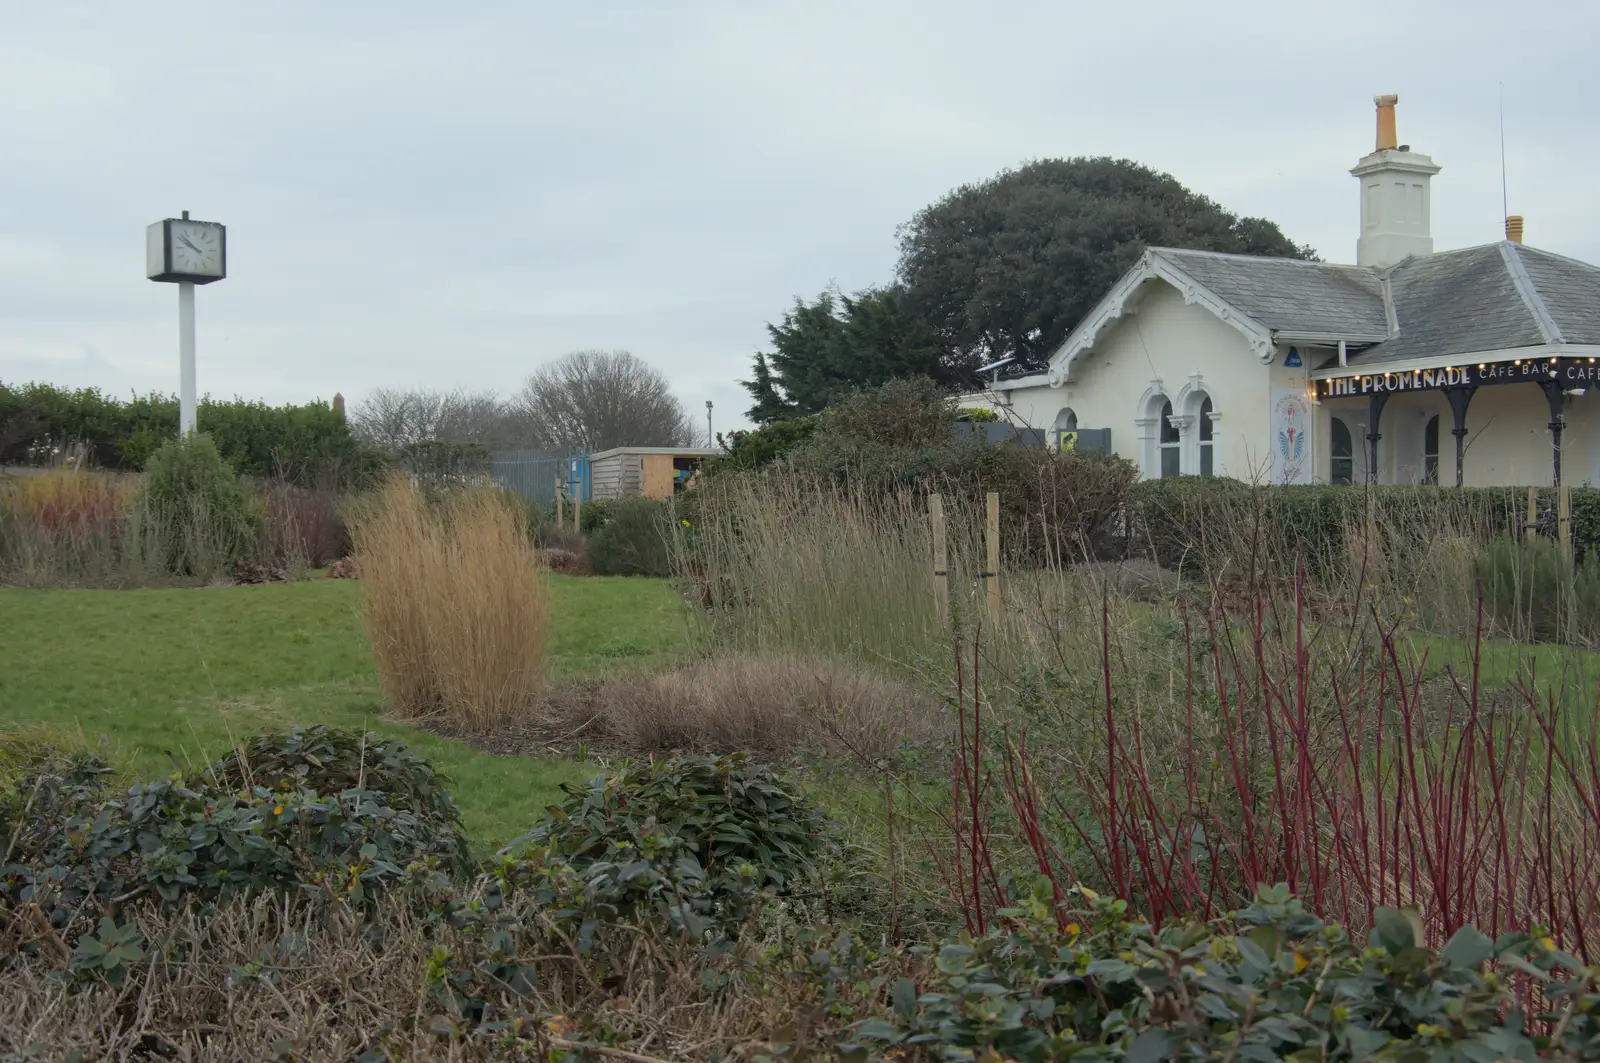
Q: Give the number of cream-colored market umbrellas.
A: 0